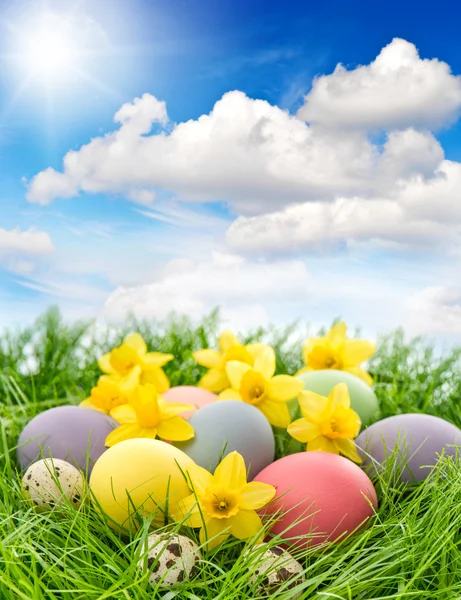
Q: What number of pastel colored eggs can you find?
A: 7